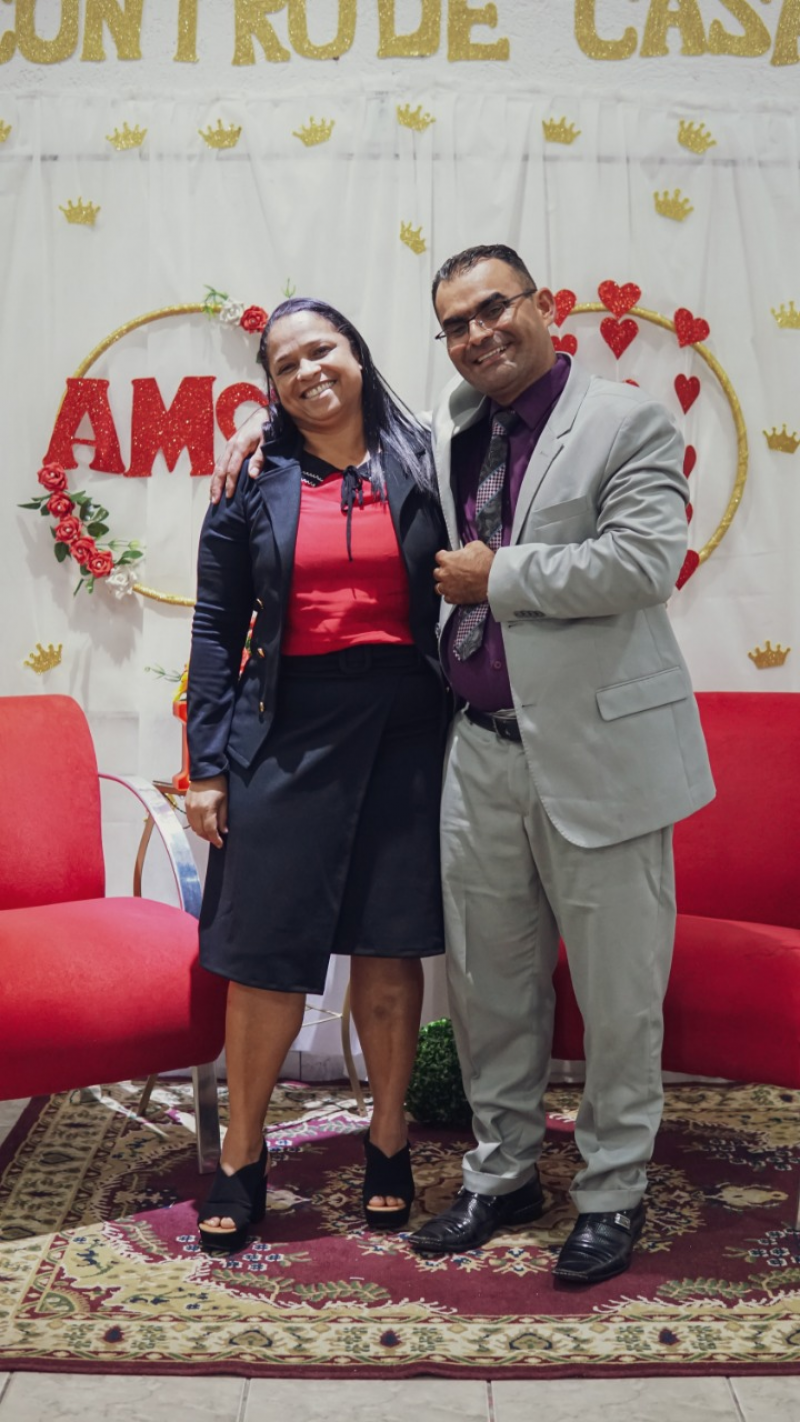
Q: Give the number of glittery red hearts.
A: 10